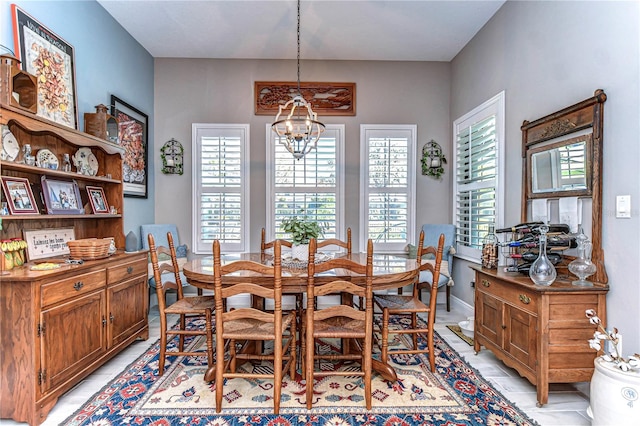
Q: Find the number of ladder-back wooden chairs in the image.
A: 6